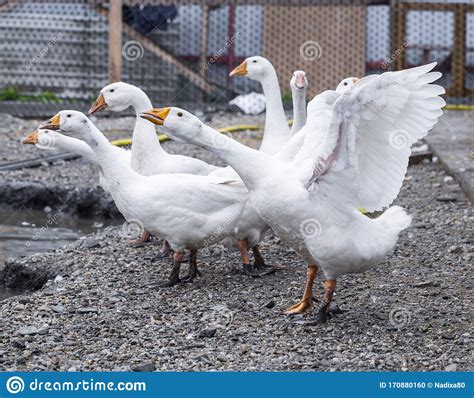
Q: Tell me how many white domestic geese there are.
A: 7